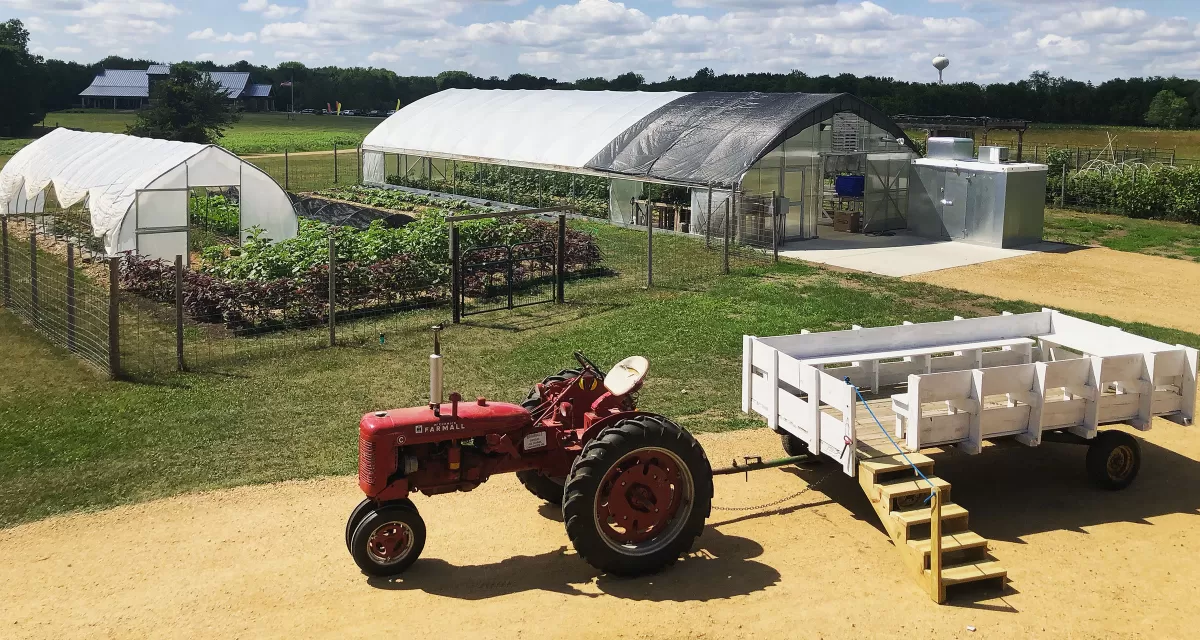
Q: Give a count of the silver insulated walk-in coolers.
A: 1